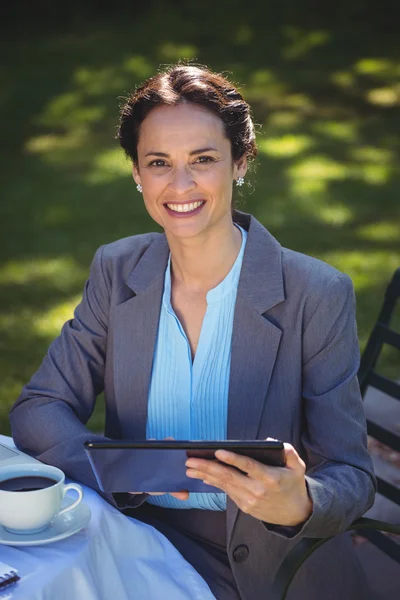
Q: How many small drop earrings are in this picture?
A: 2